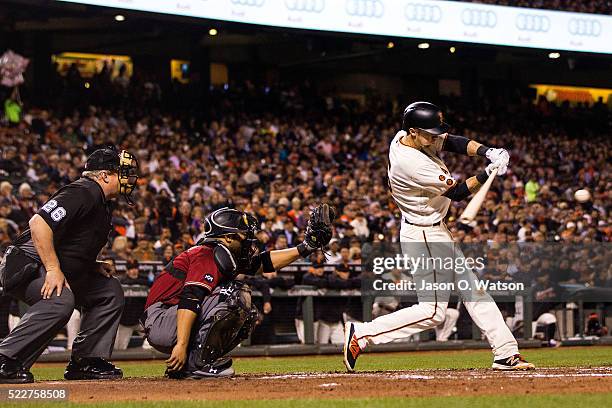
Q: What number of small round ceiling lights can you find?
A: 6